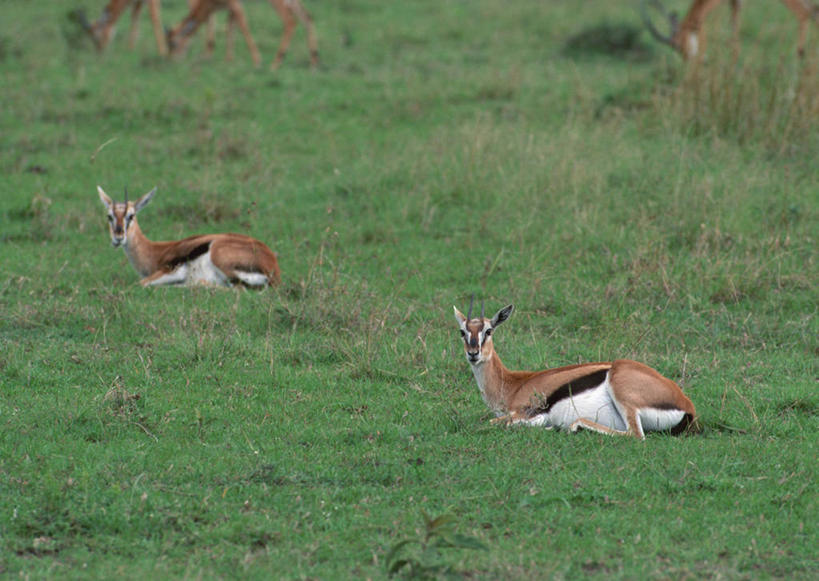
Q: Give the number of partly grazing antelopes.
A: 3